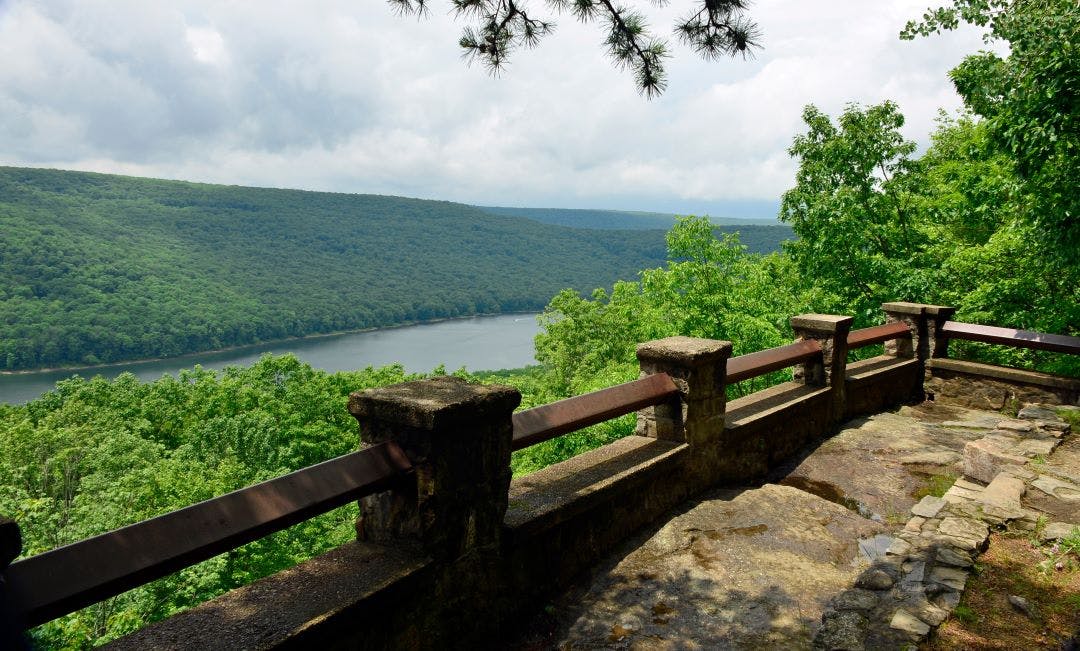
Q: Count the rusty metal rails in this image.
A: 5